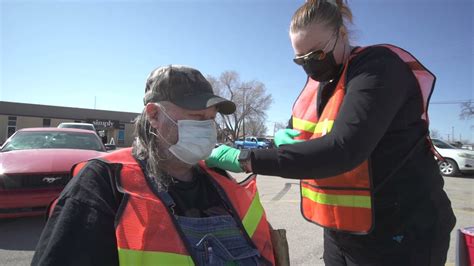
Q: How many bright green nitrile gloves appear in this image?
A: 2